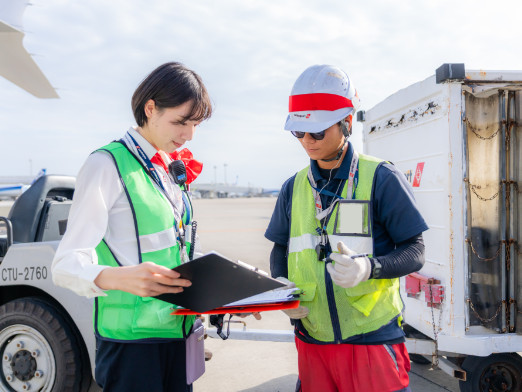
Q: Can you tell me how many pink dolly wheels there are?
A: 0